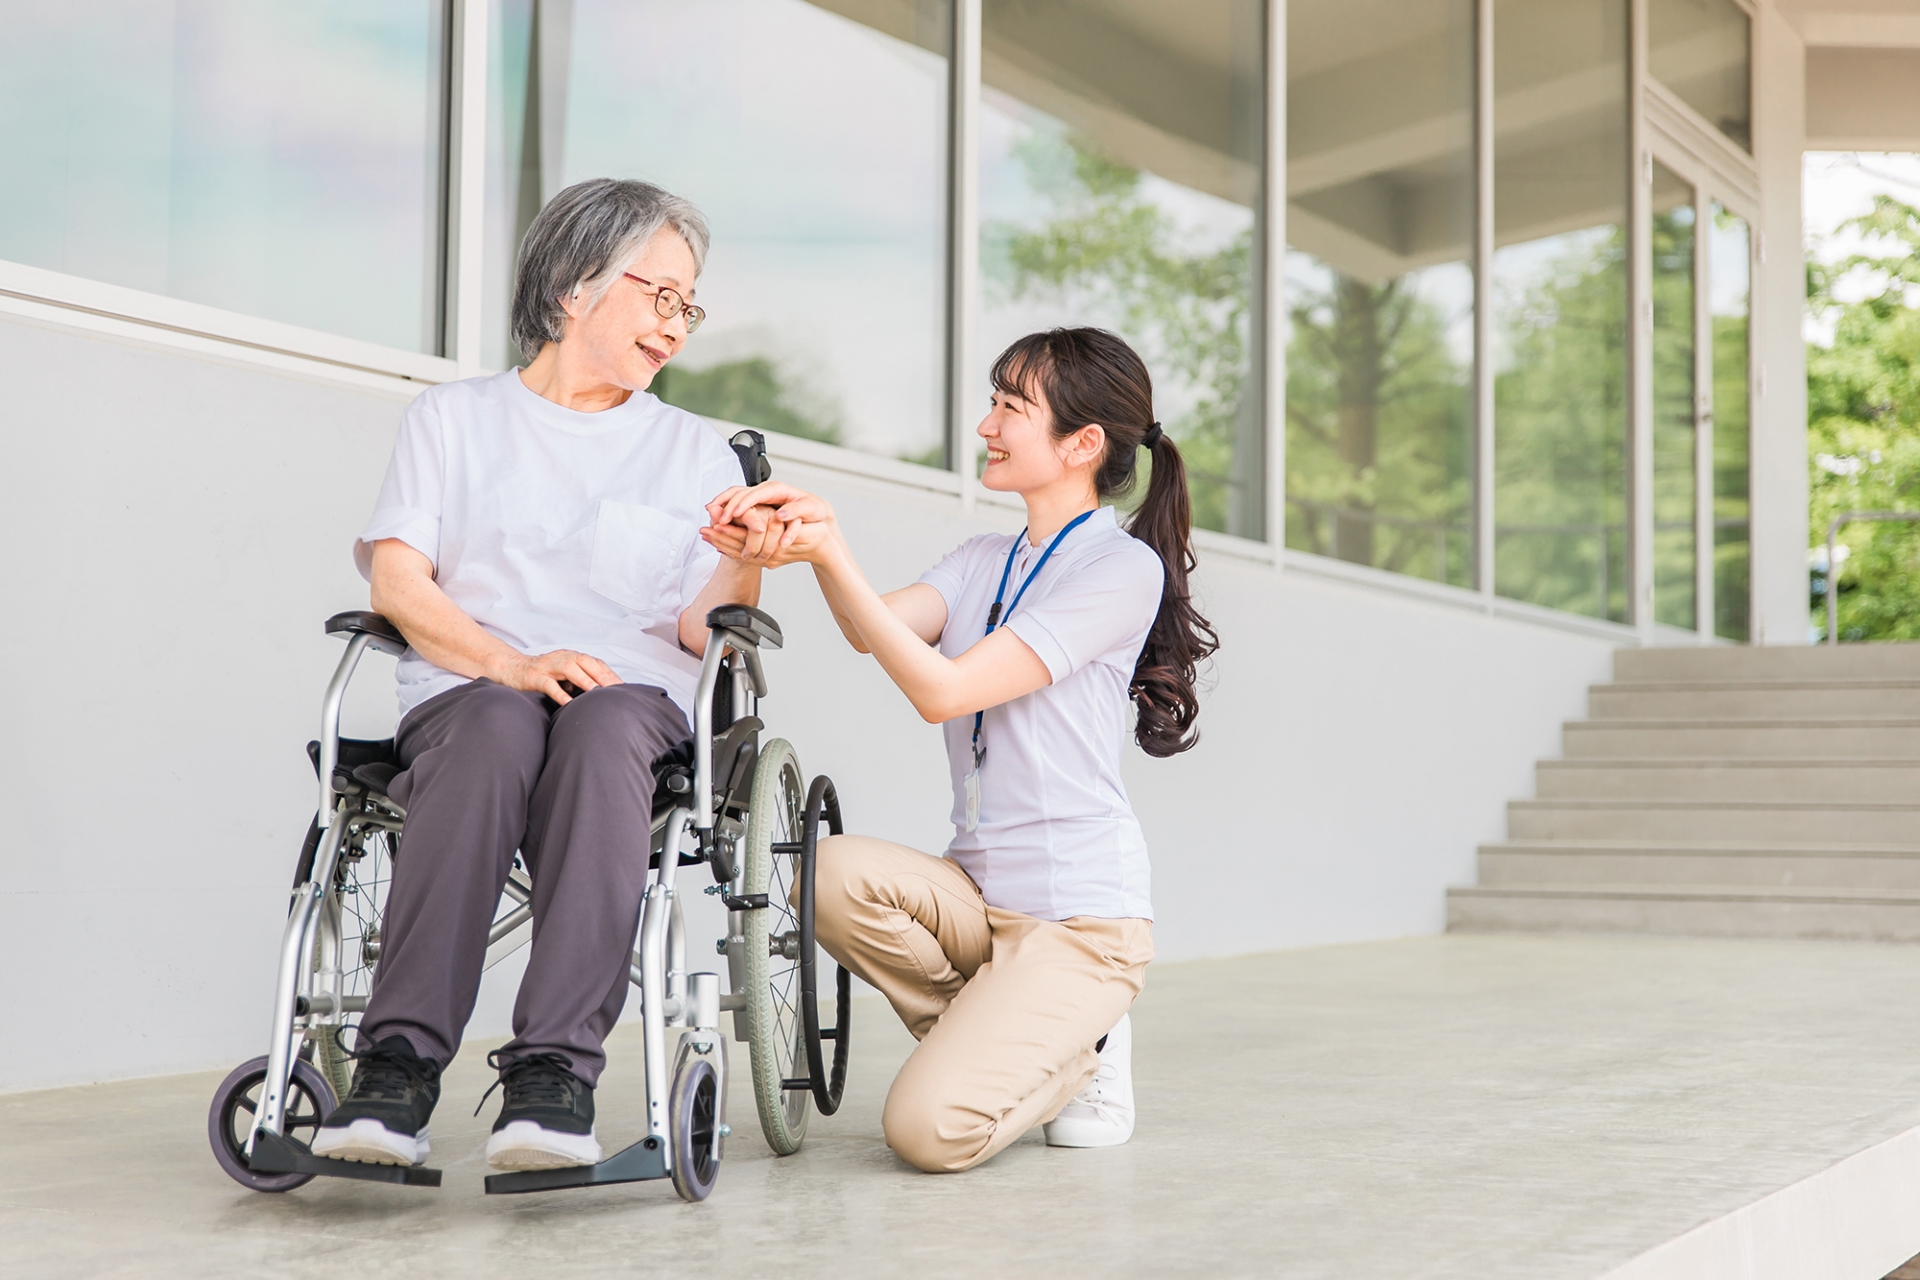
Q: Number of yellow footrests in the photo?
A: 0